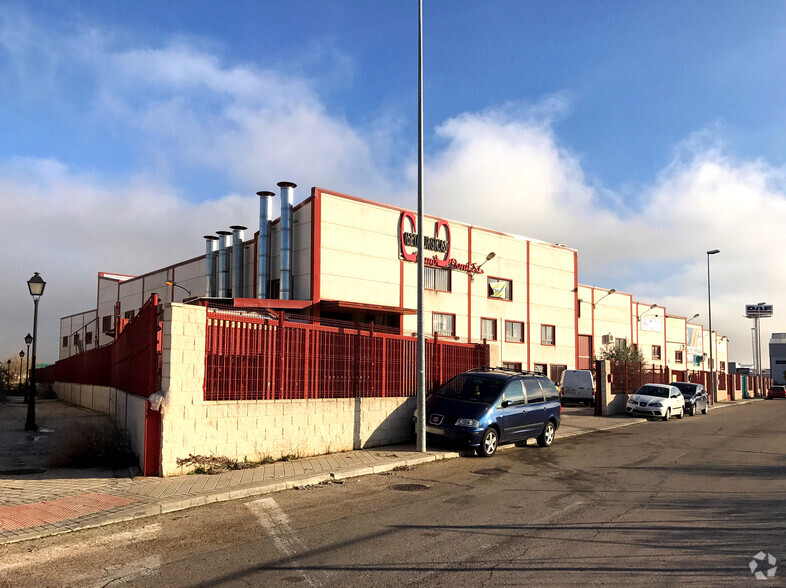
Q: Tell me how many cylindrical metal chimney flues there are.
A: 5